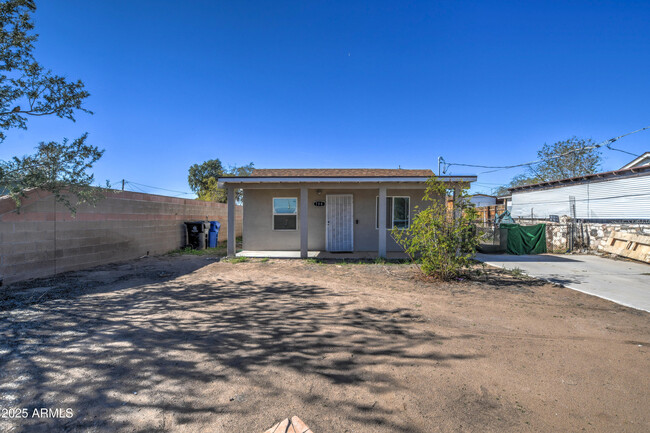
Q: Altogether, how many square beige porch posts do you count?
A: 4